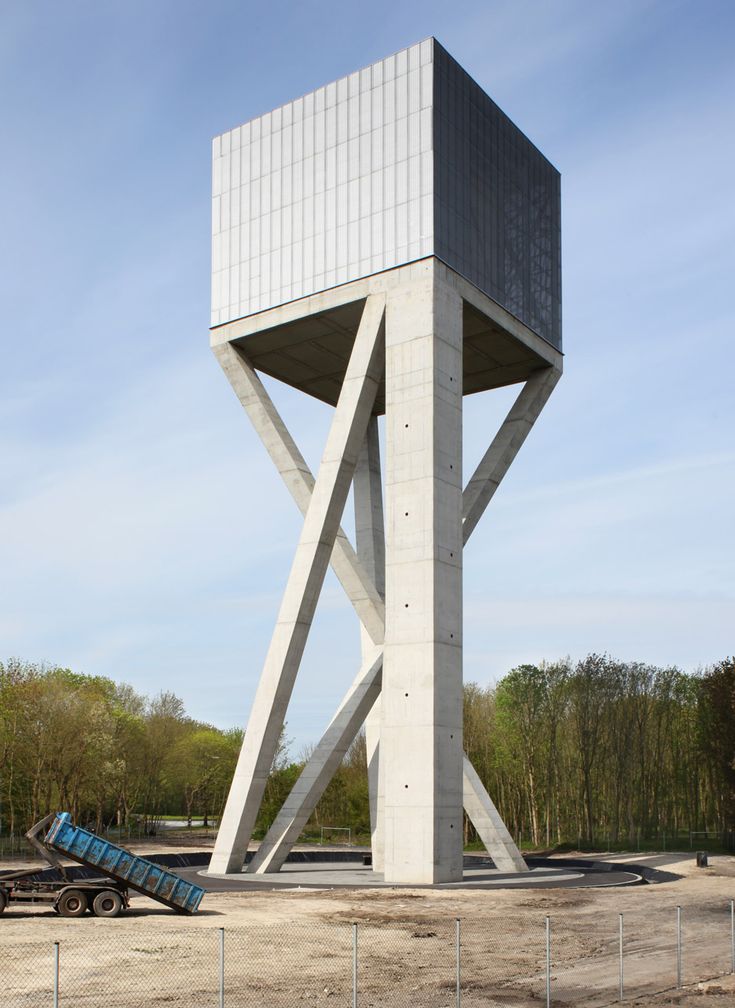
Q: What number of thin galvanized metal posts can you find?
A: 8